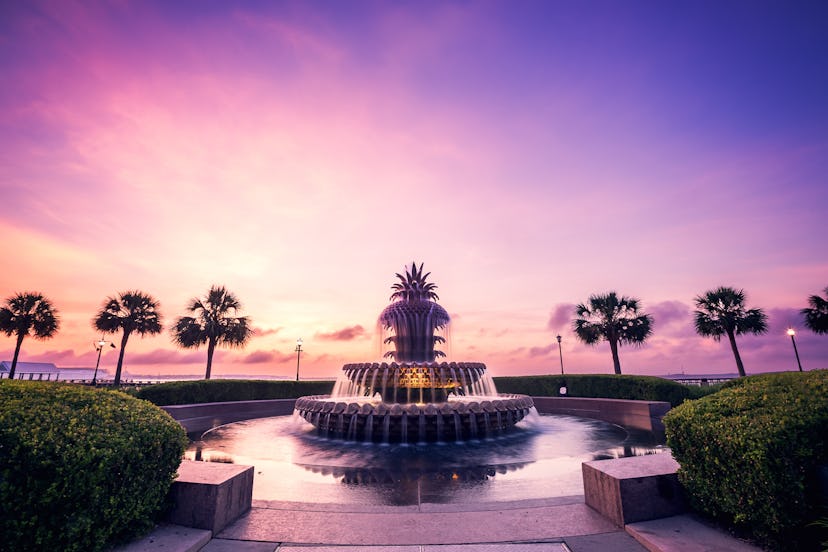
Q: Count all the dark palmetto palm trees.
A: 6